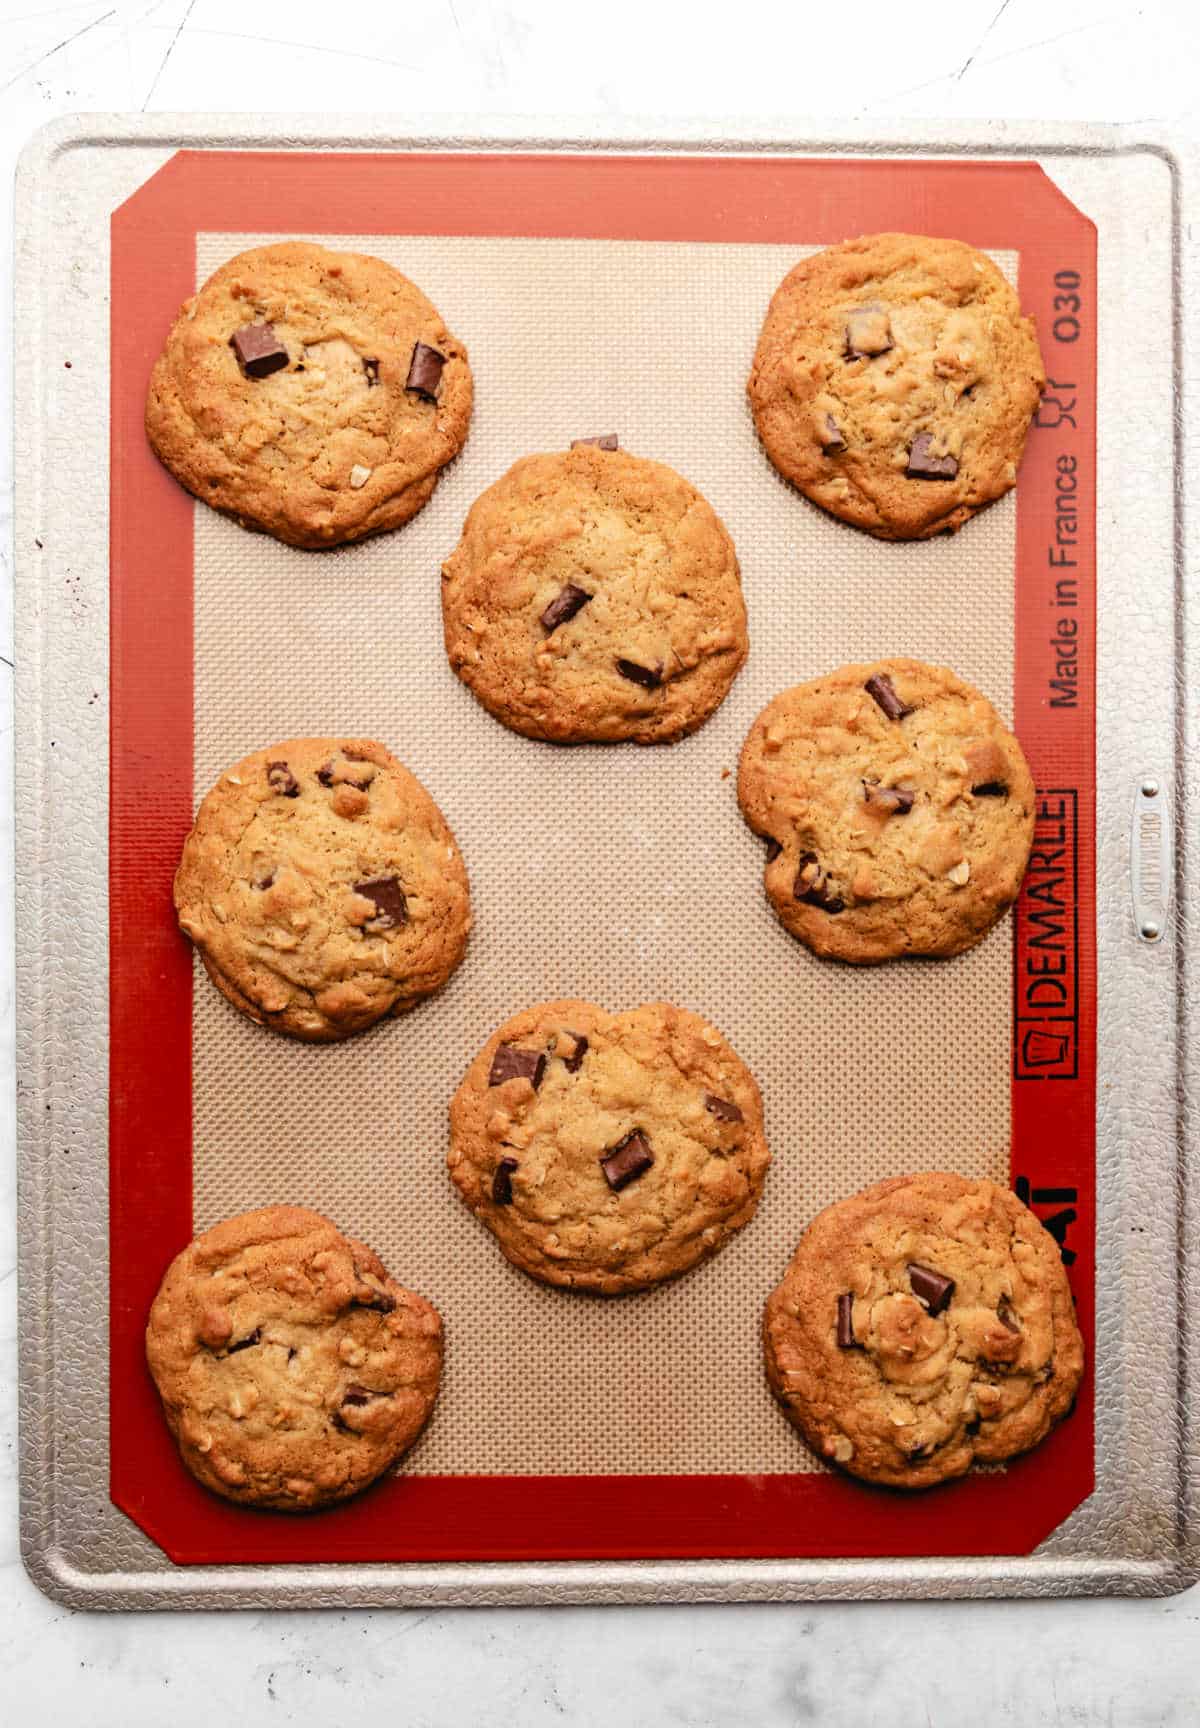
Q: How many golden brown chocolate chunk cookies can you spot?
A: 8